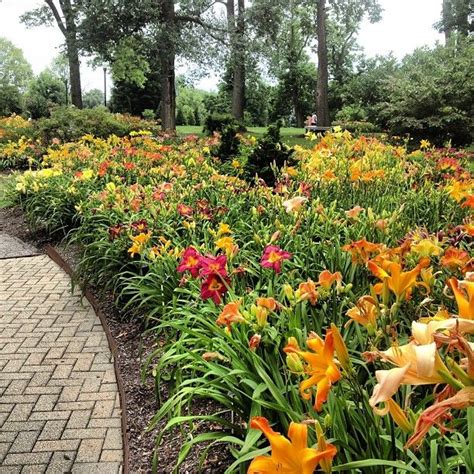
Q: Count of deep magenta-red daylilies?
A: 4